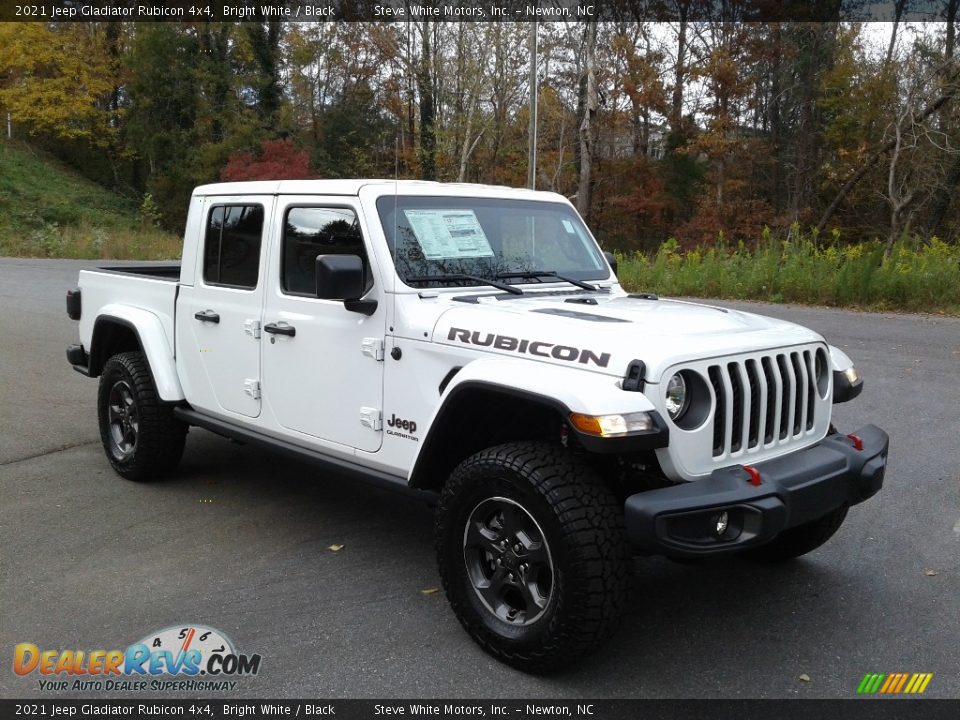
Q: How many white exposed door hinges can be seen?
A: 4